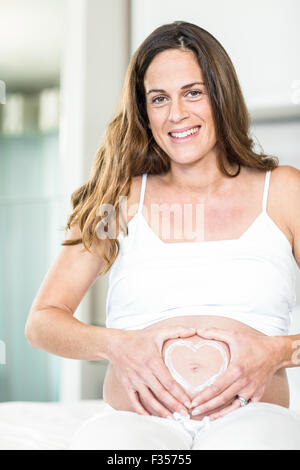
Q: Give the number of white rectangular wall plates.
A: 0